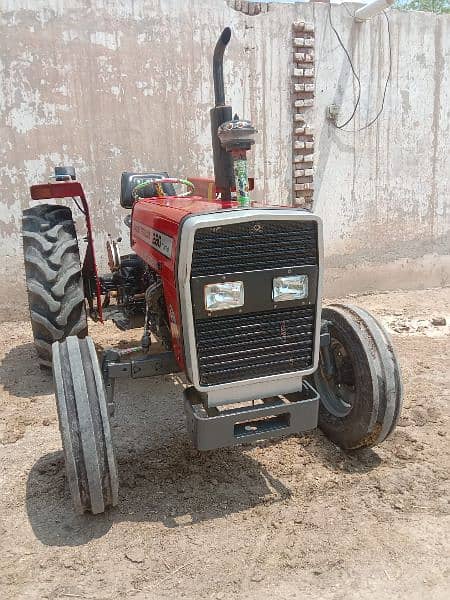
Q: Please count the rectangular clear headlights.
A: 2